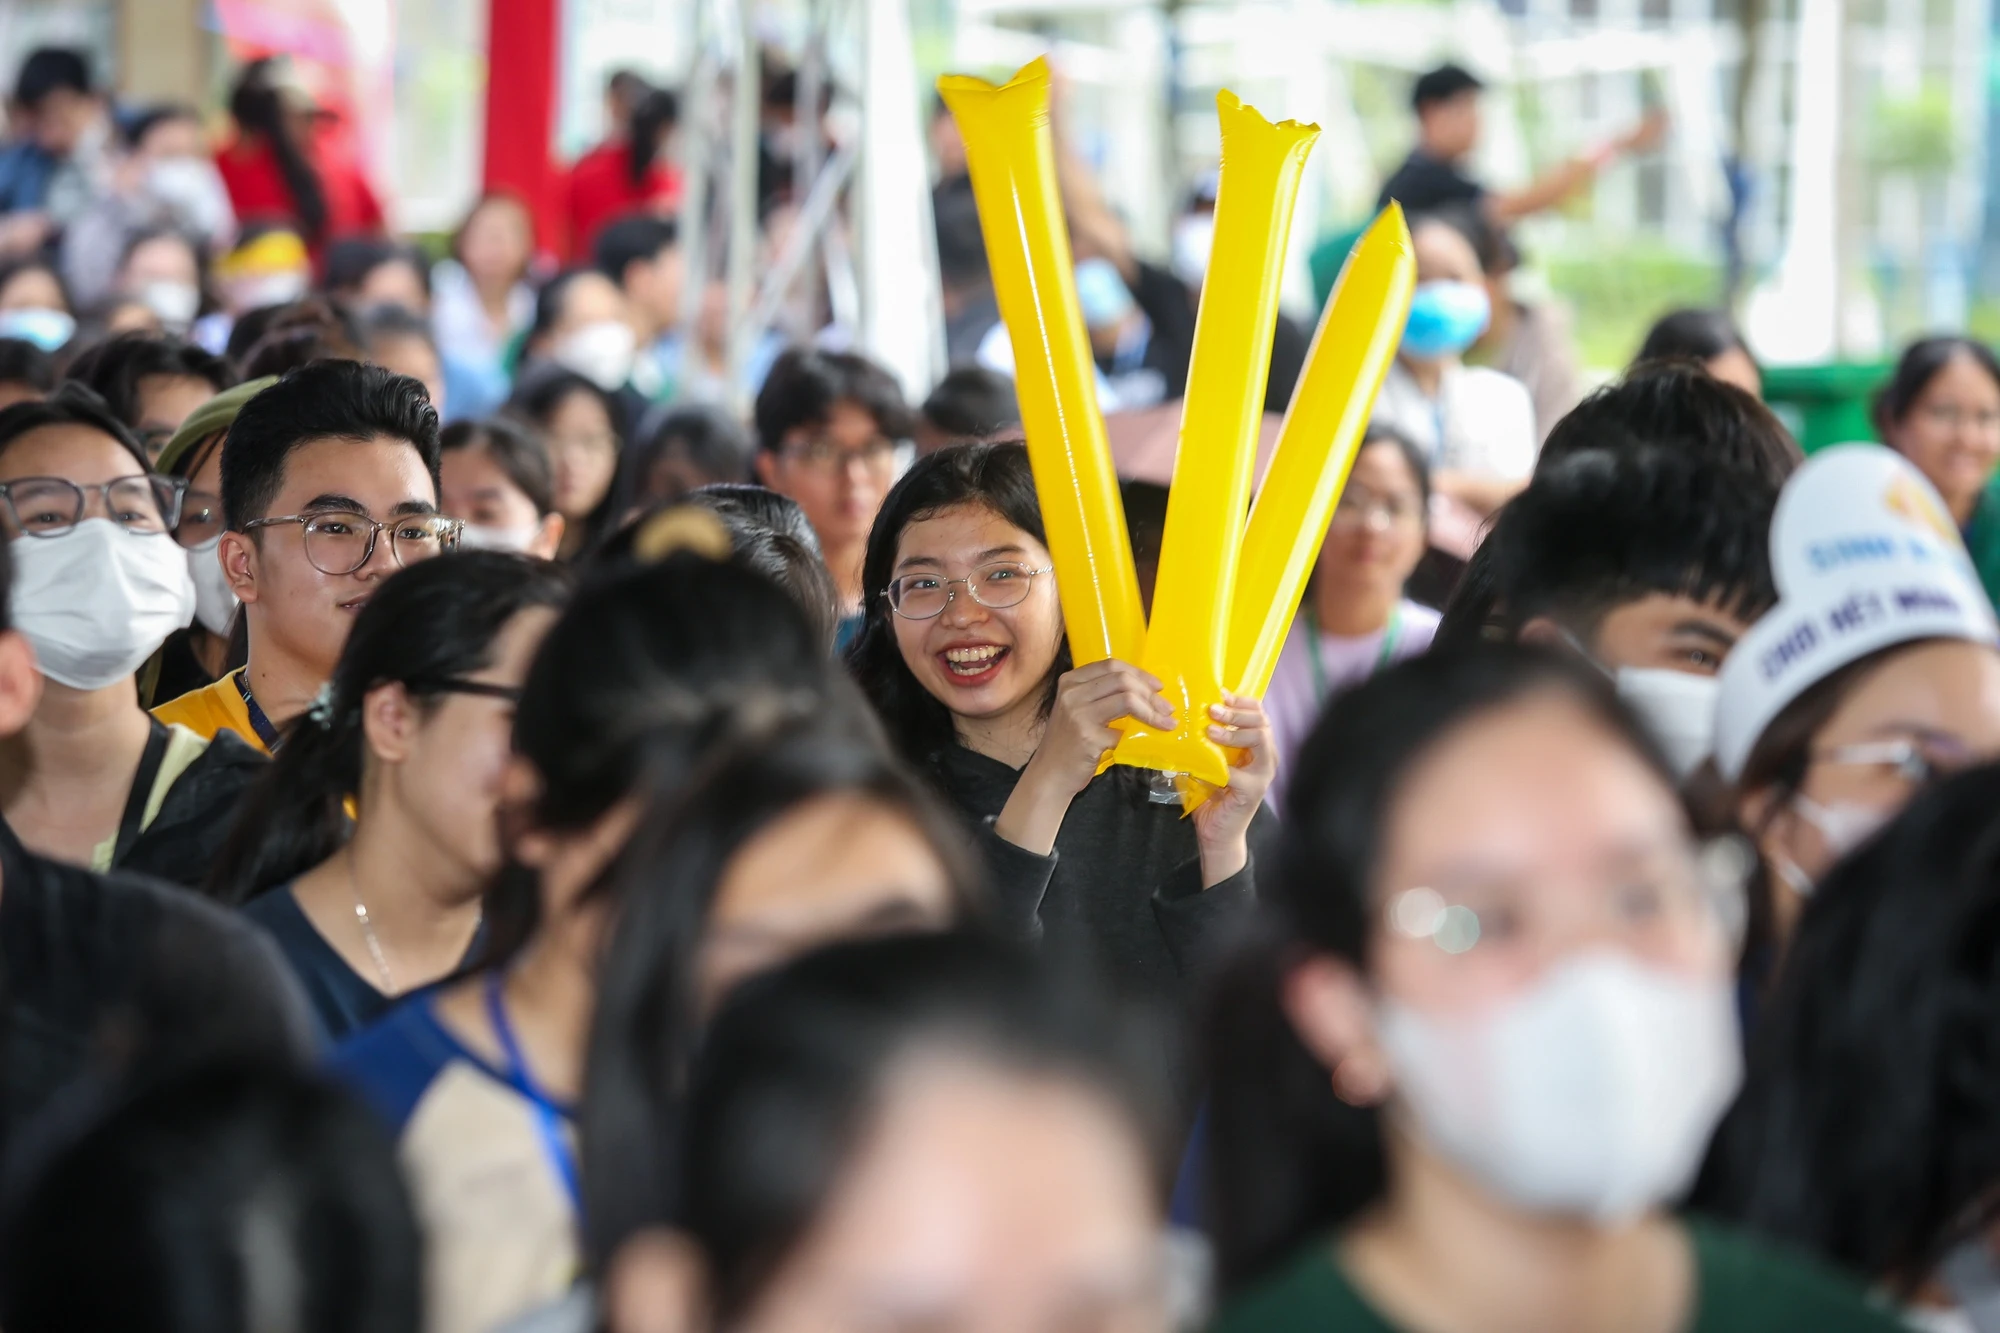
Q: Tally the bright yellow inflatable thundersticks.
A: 3